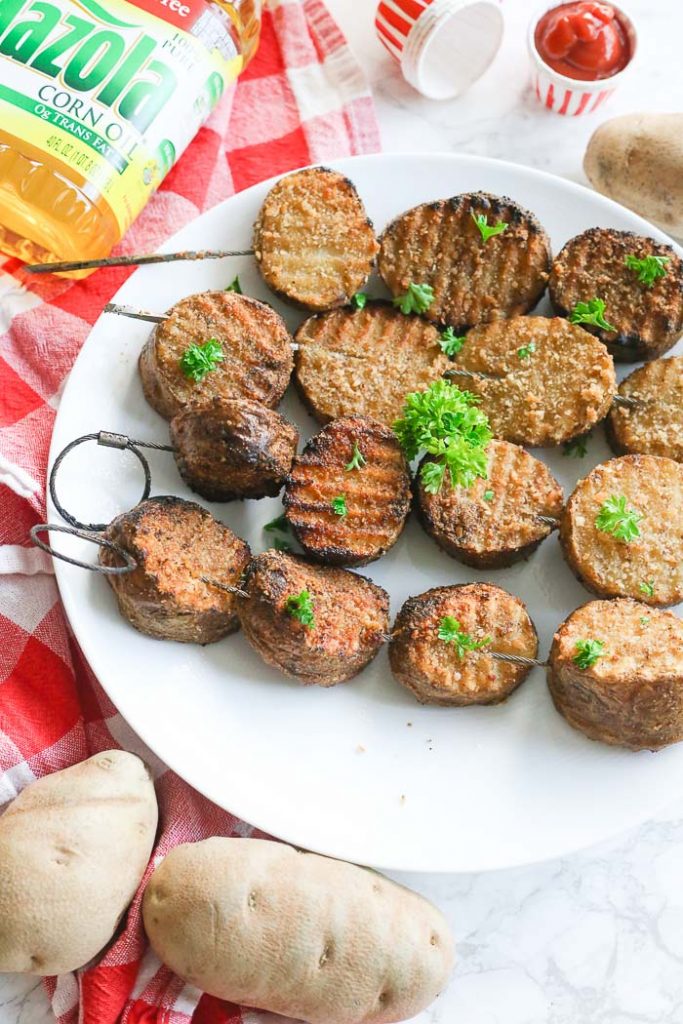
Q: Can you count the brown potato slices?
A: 15